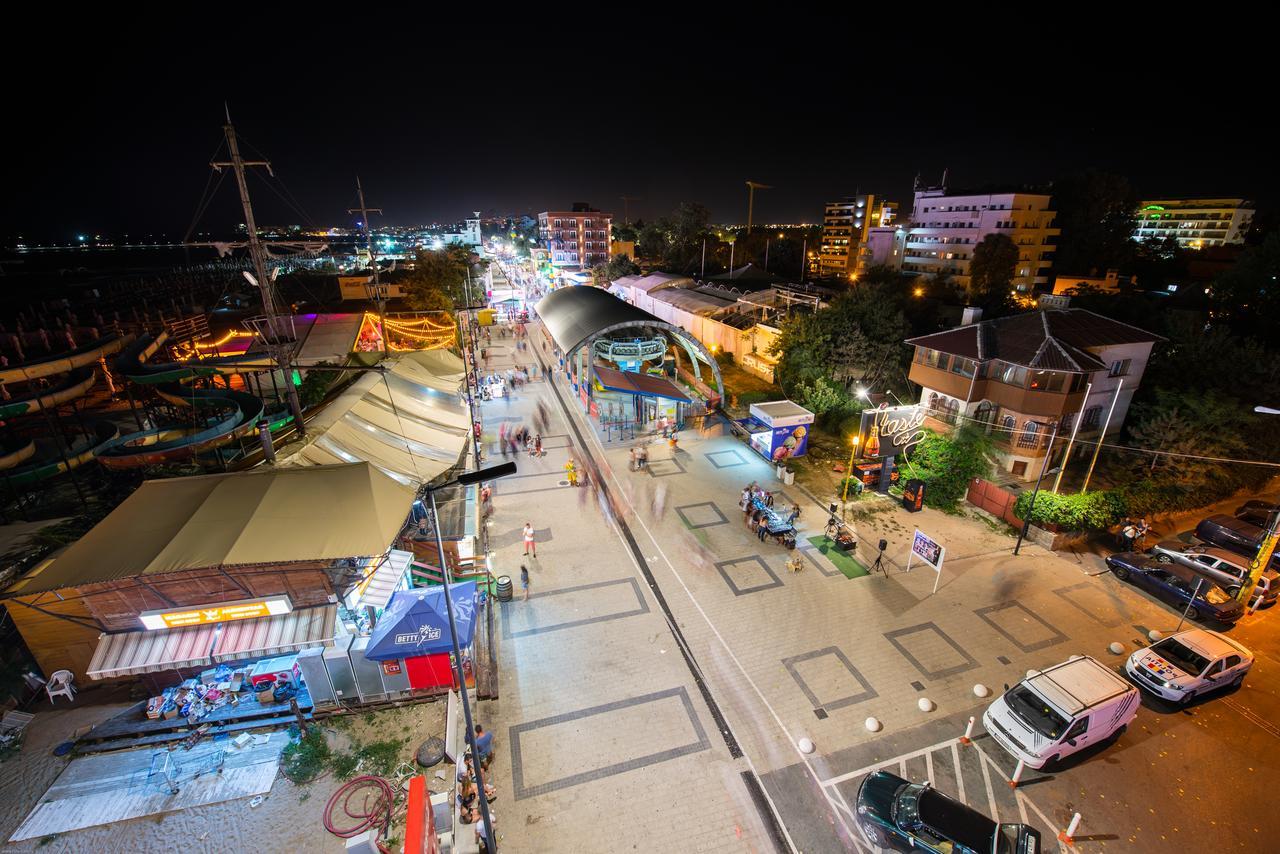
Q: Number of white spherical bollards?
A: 8